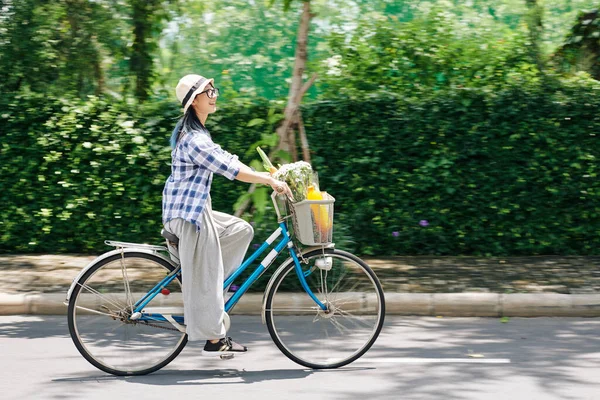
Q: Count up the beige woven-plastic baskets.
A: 1